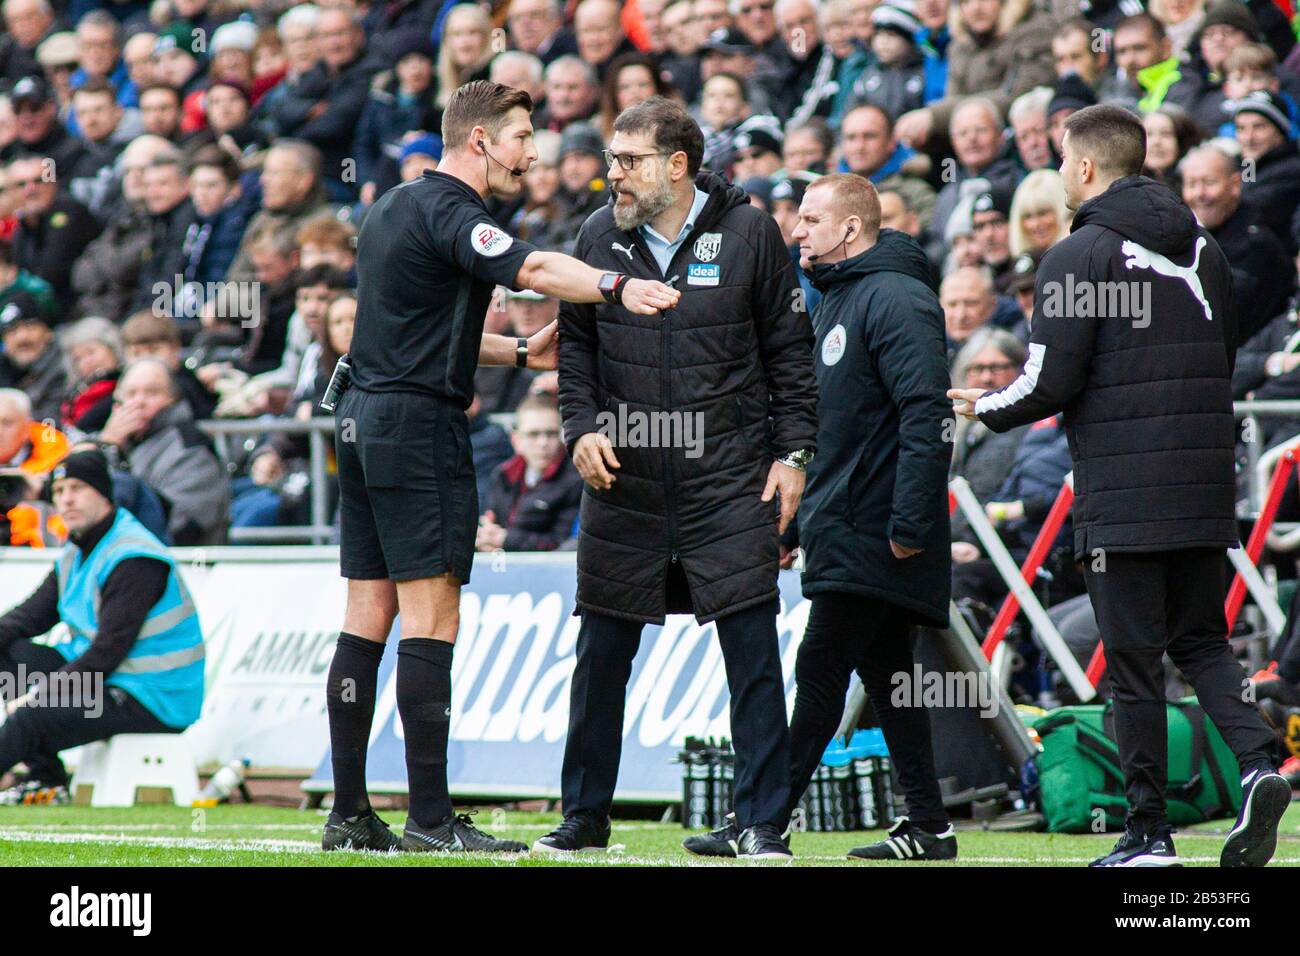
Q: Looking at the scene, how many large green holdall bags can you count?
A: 1